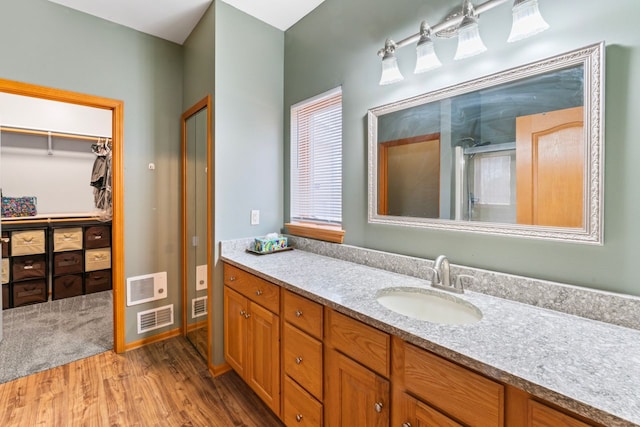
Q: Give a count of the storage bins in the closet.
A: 12